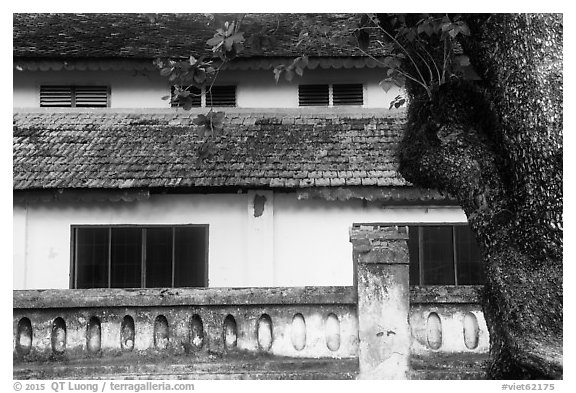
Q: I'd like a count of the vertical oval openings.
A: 12